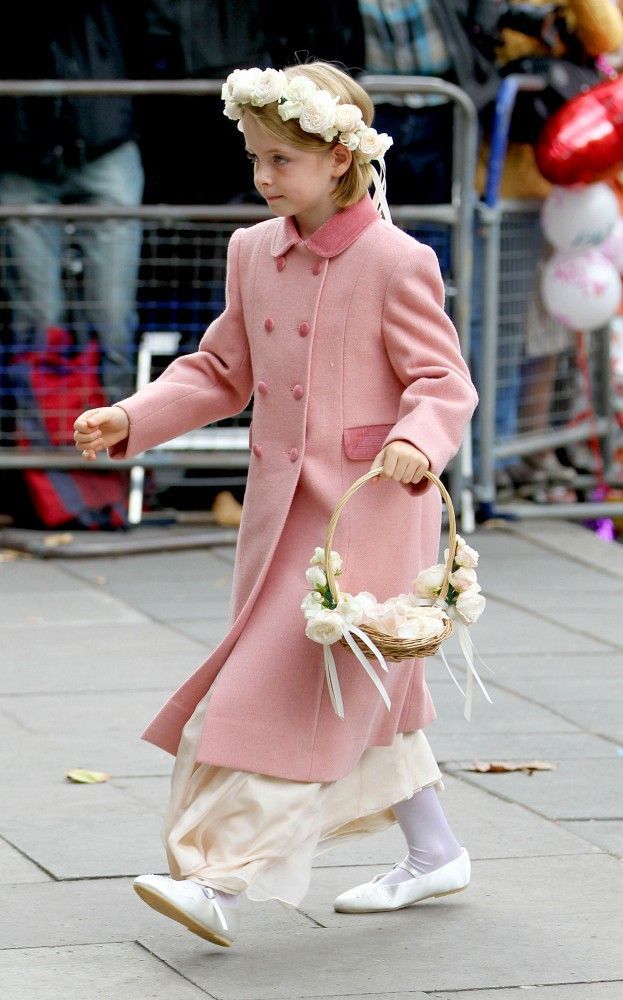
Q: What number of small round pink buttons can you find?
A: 8